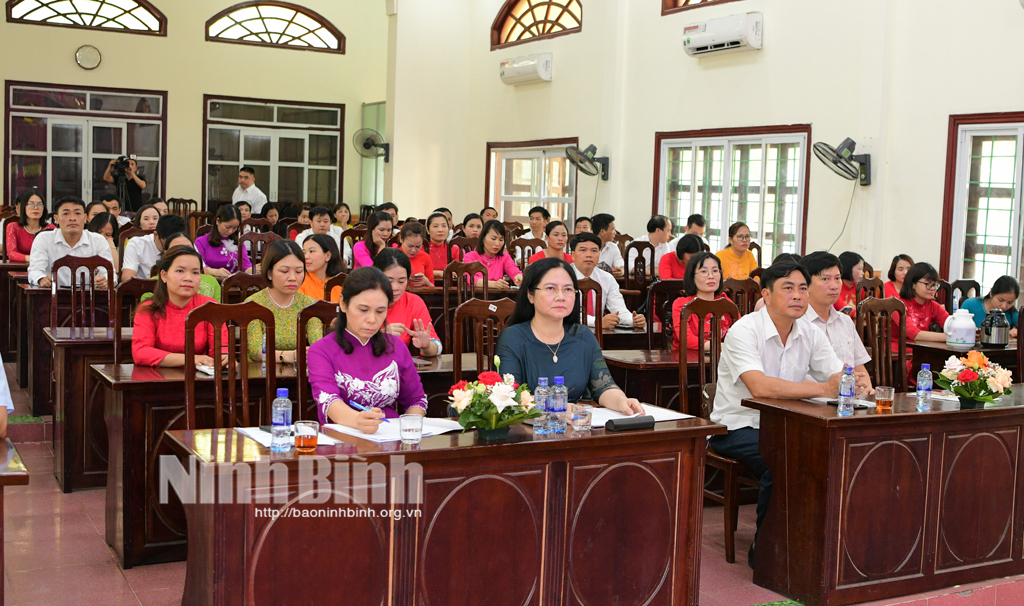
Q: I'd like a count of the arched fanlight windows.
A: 4